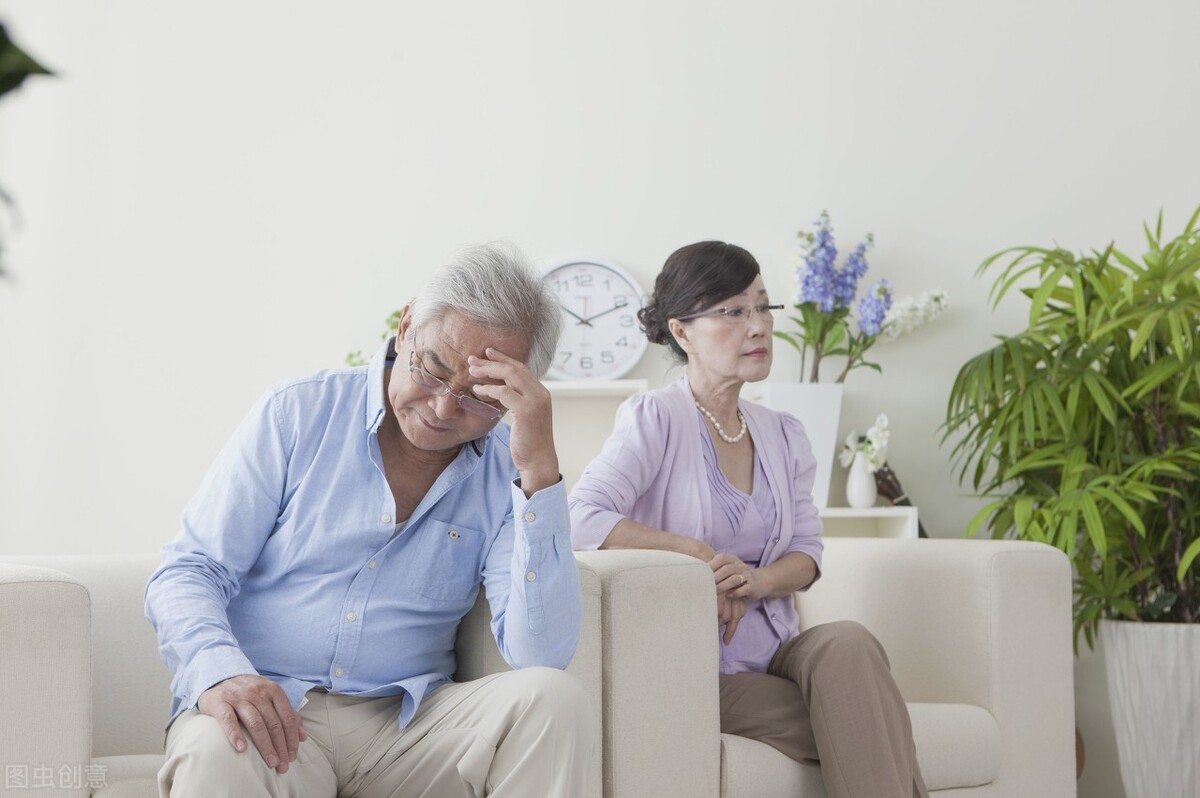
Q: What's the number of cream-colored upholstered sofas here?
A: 2